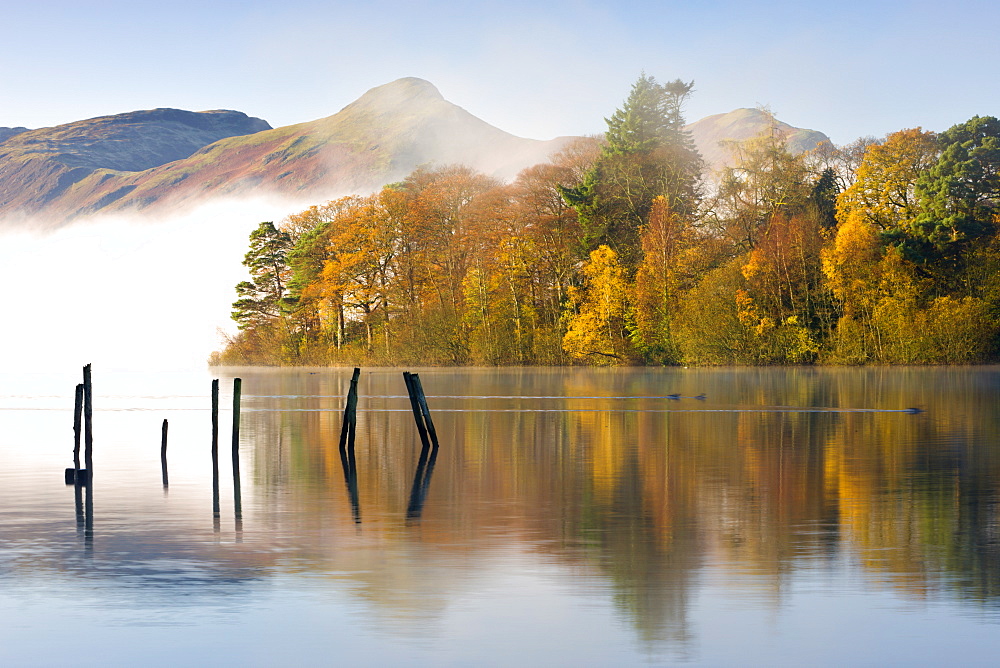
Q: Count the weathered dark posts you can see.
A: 9